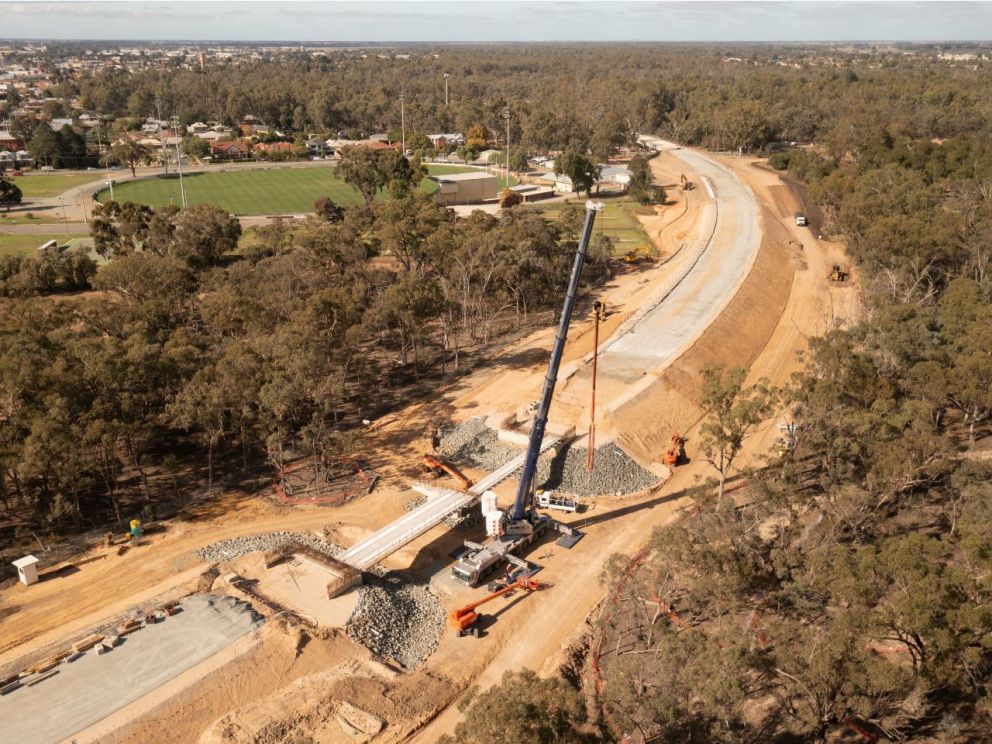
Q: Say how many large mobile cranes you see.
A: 1